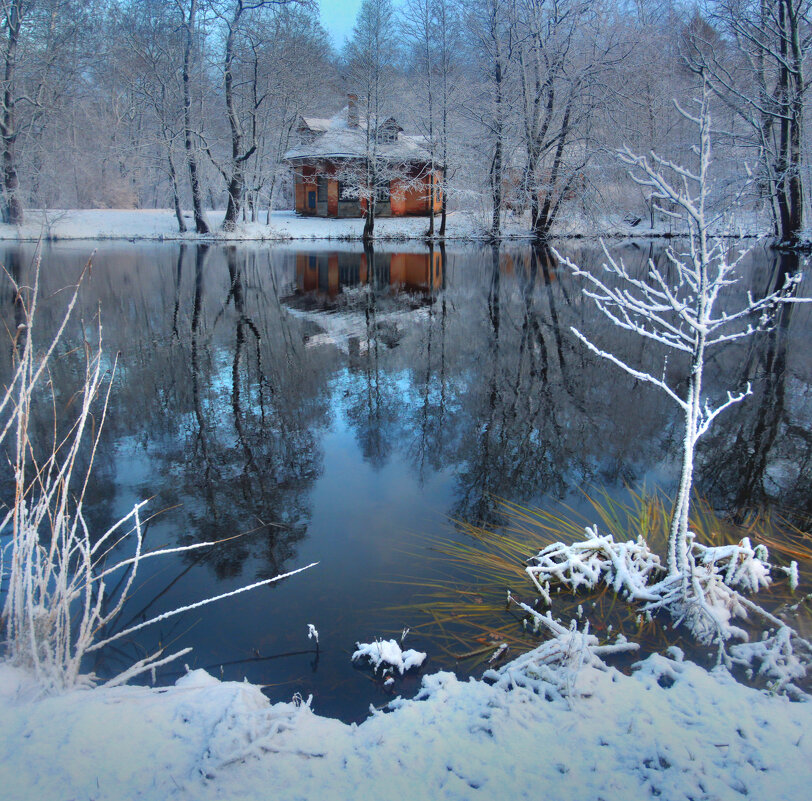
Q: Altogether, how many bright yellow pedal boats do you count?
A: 0